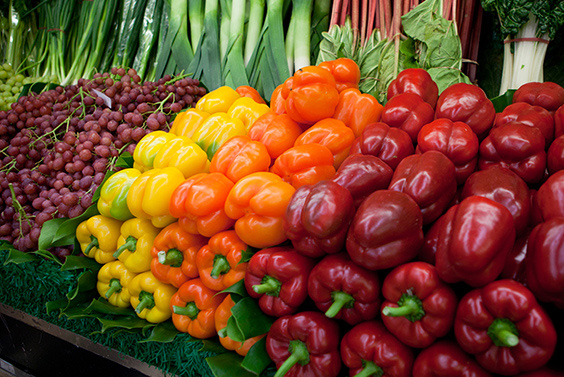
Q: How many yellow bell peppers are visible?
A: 12